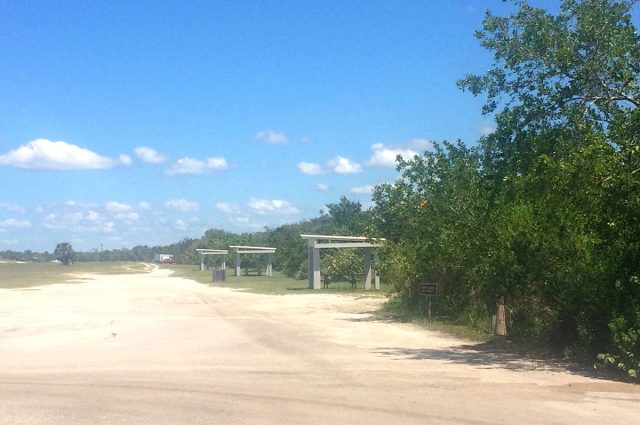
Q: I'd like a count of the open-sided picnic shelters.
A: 3